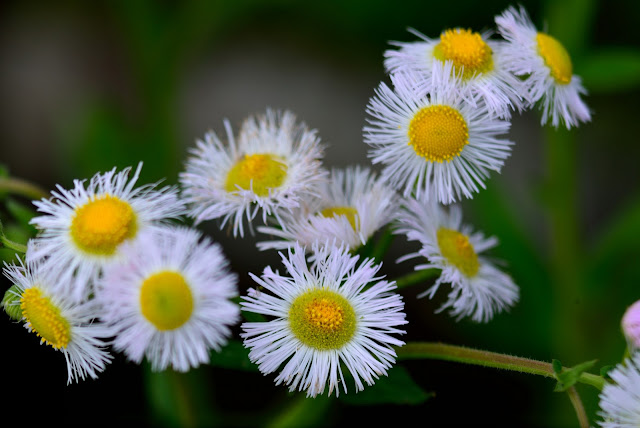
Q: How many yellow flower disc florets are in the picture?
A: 10